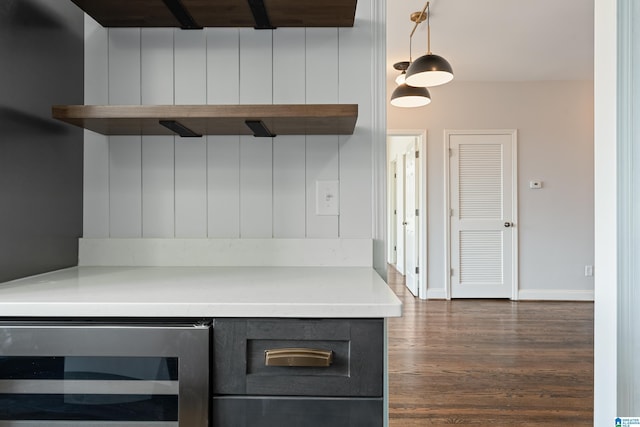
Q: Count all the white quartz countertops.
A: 1